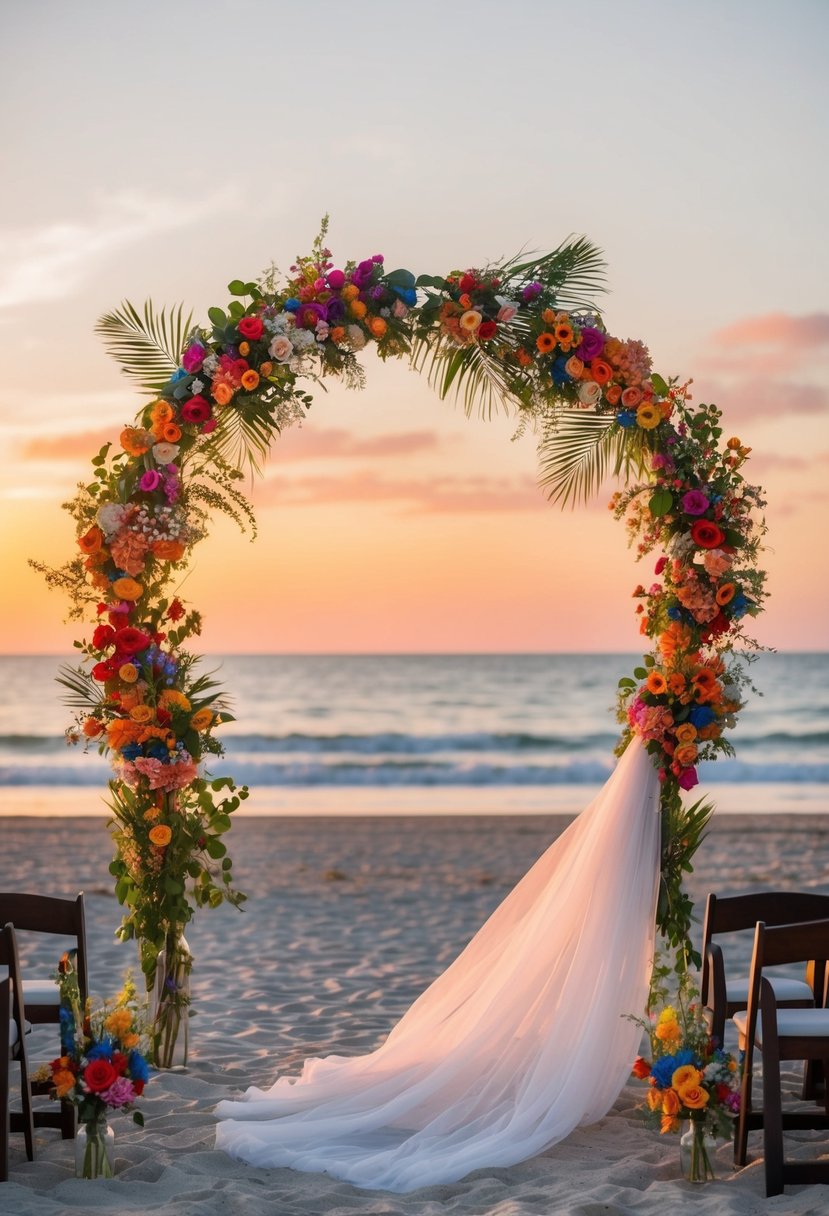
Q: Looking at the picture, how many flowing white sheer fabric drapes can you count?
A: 1